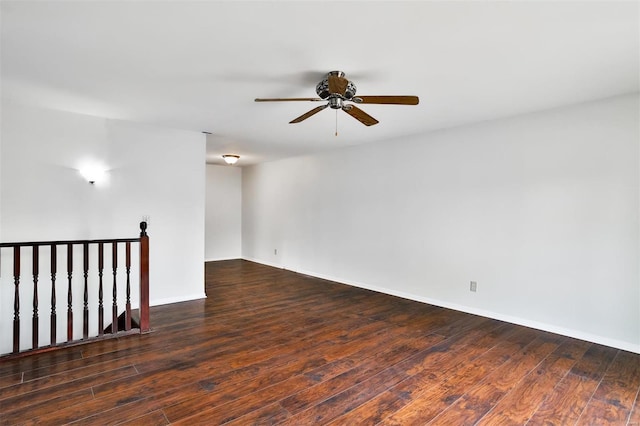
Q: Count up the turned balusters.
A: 8